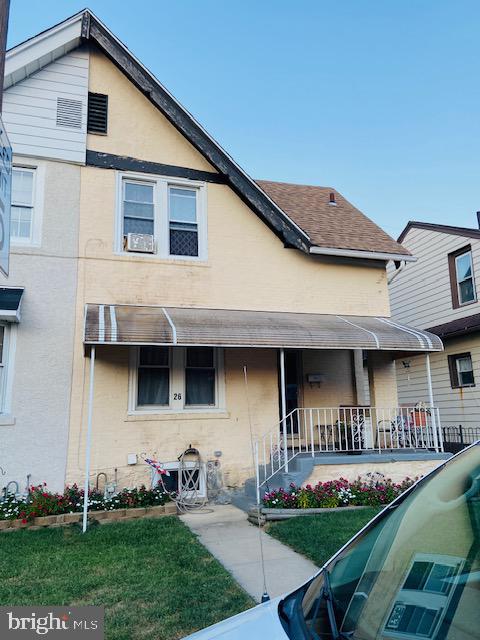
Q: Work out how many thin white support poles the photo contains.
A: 3